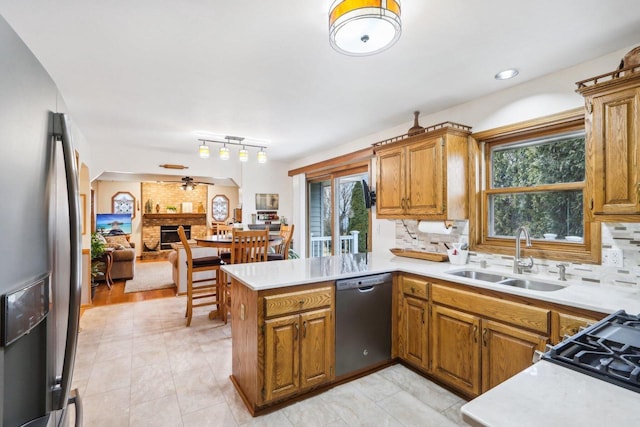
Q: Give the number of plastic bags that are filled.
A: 0